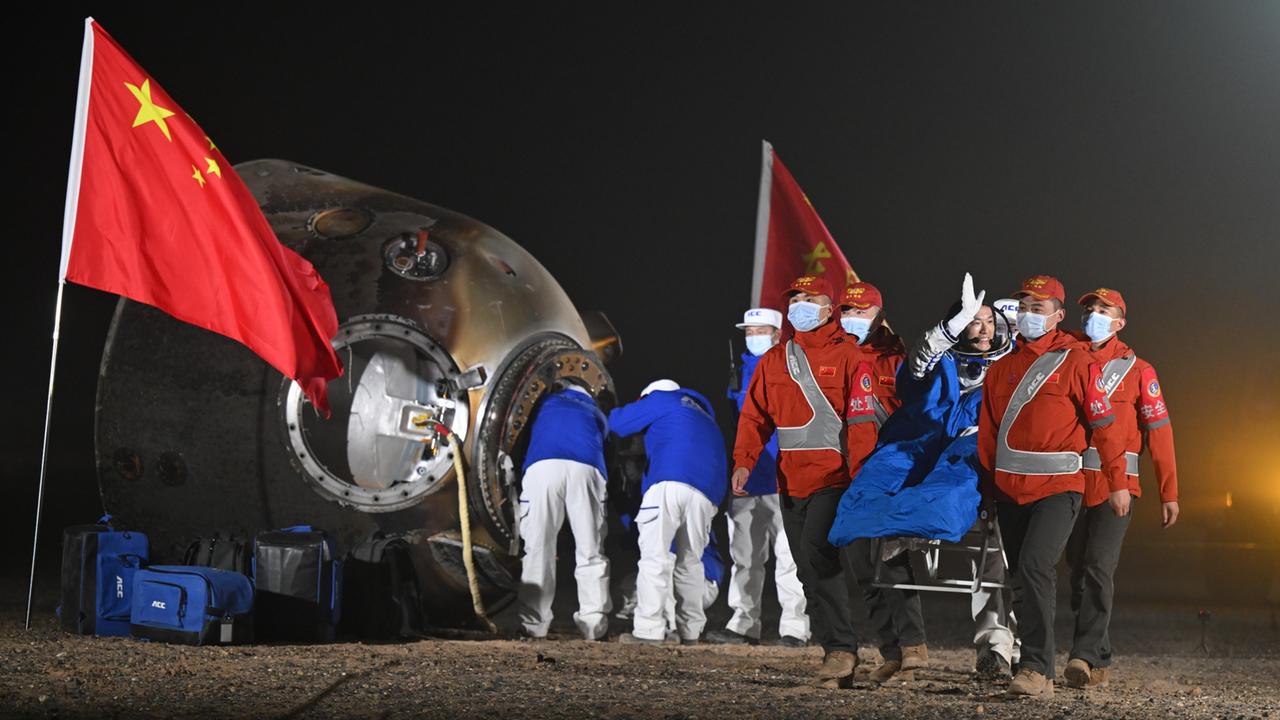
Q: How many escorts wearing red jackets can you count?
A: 4